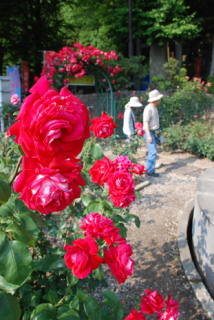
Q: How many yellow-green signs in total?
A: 1